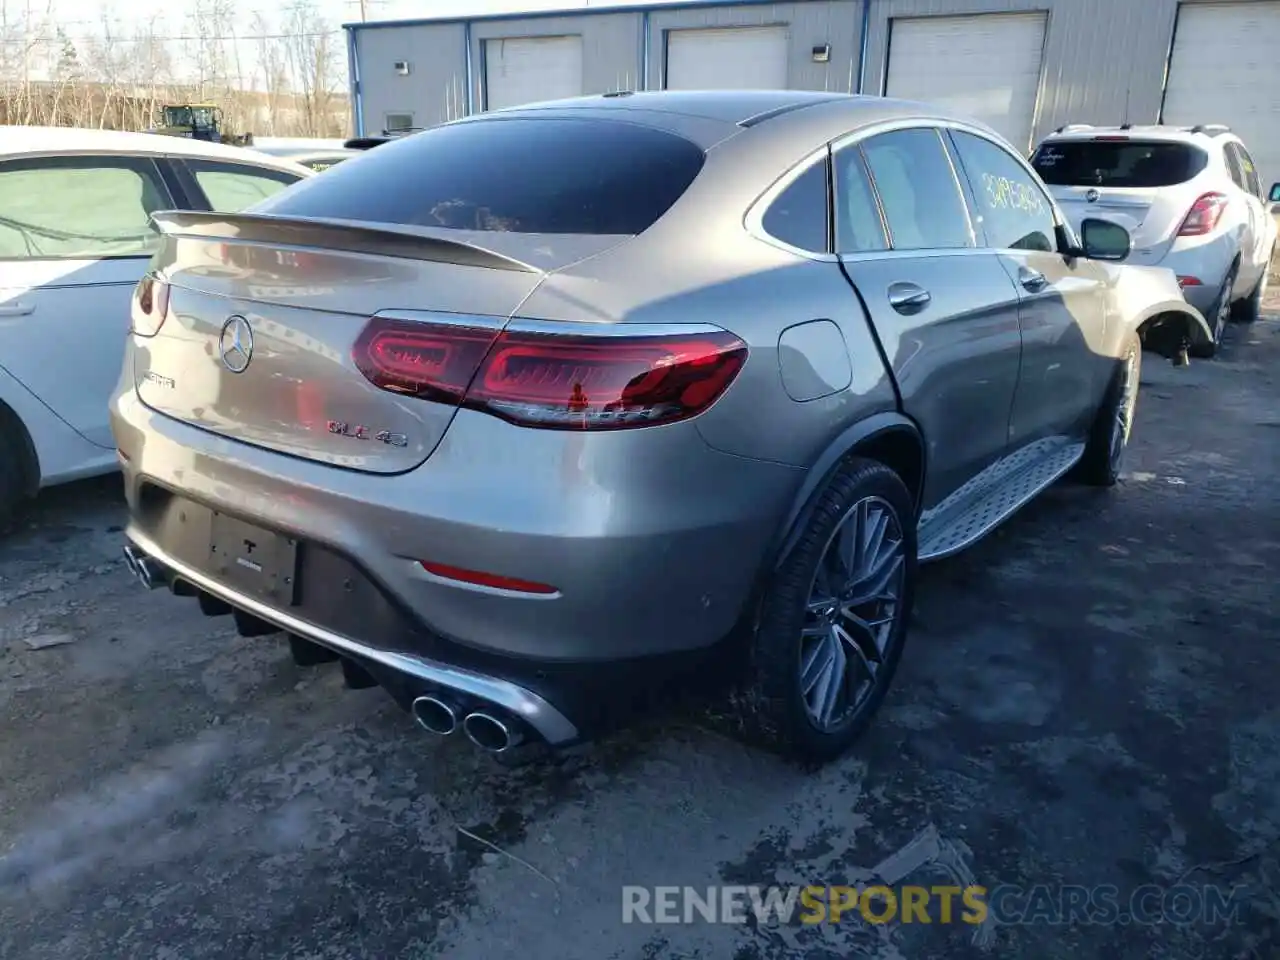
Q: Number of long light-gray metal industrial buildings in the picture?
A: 1